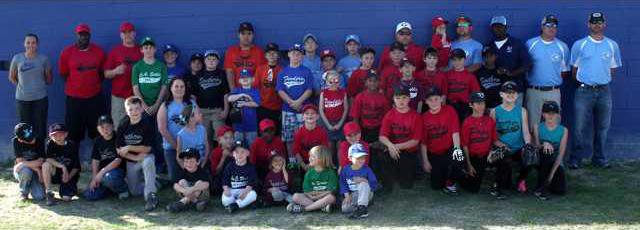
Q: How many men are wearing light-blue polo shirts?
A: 2